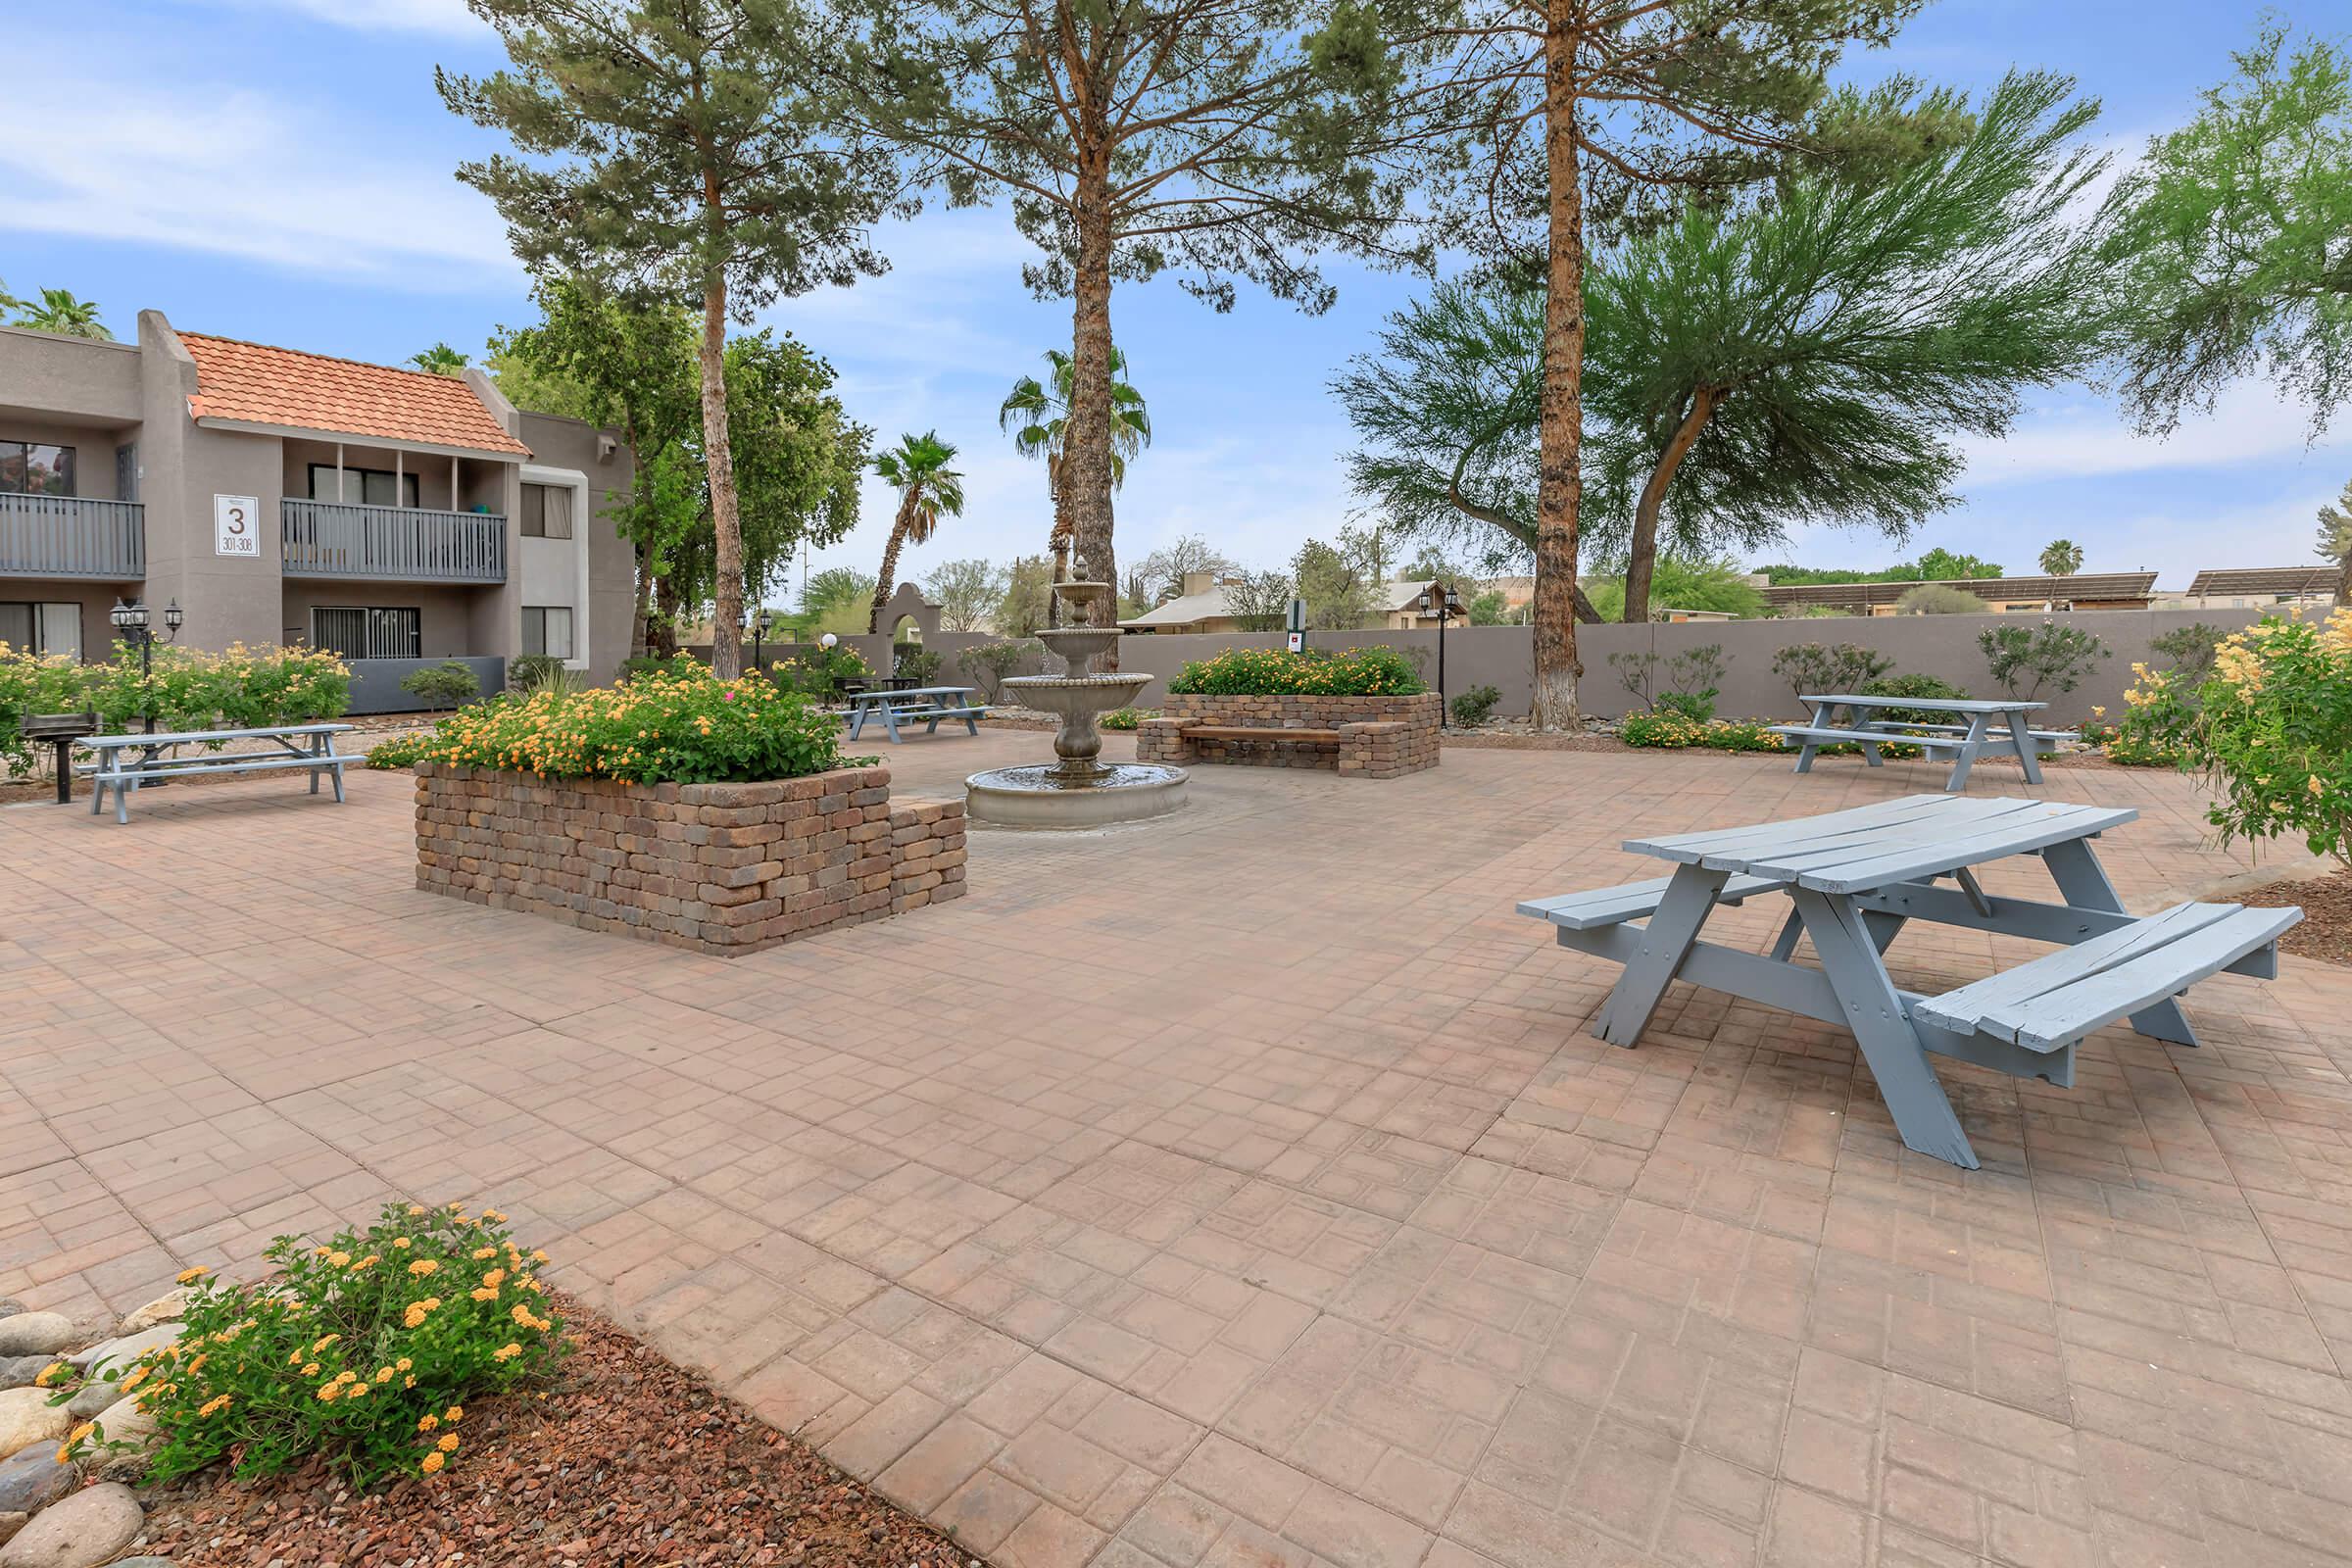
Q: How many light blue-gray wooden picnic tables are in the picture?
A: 4